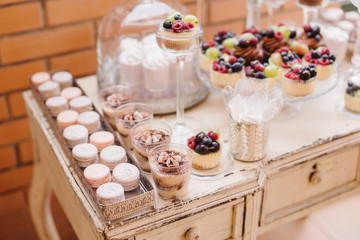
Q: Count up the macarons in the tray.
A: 15